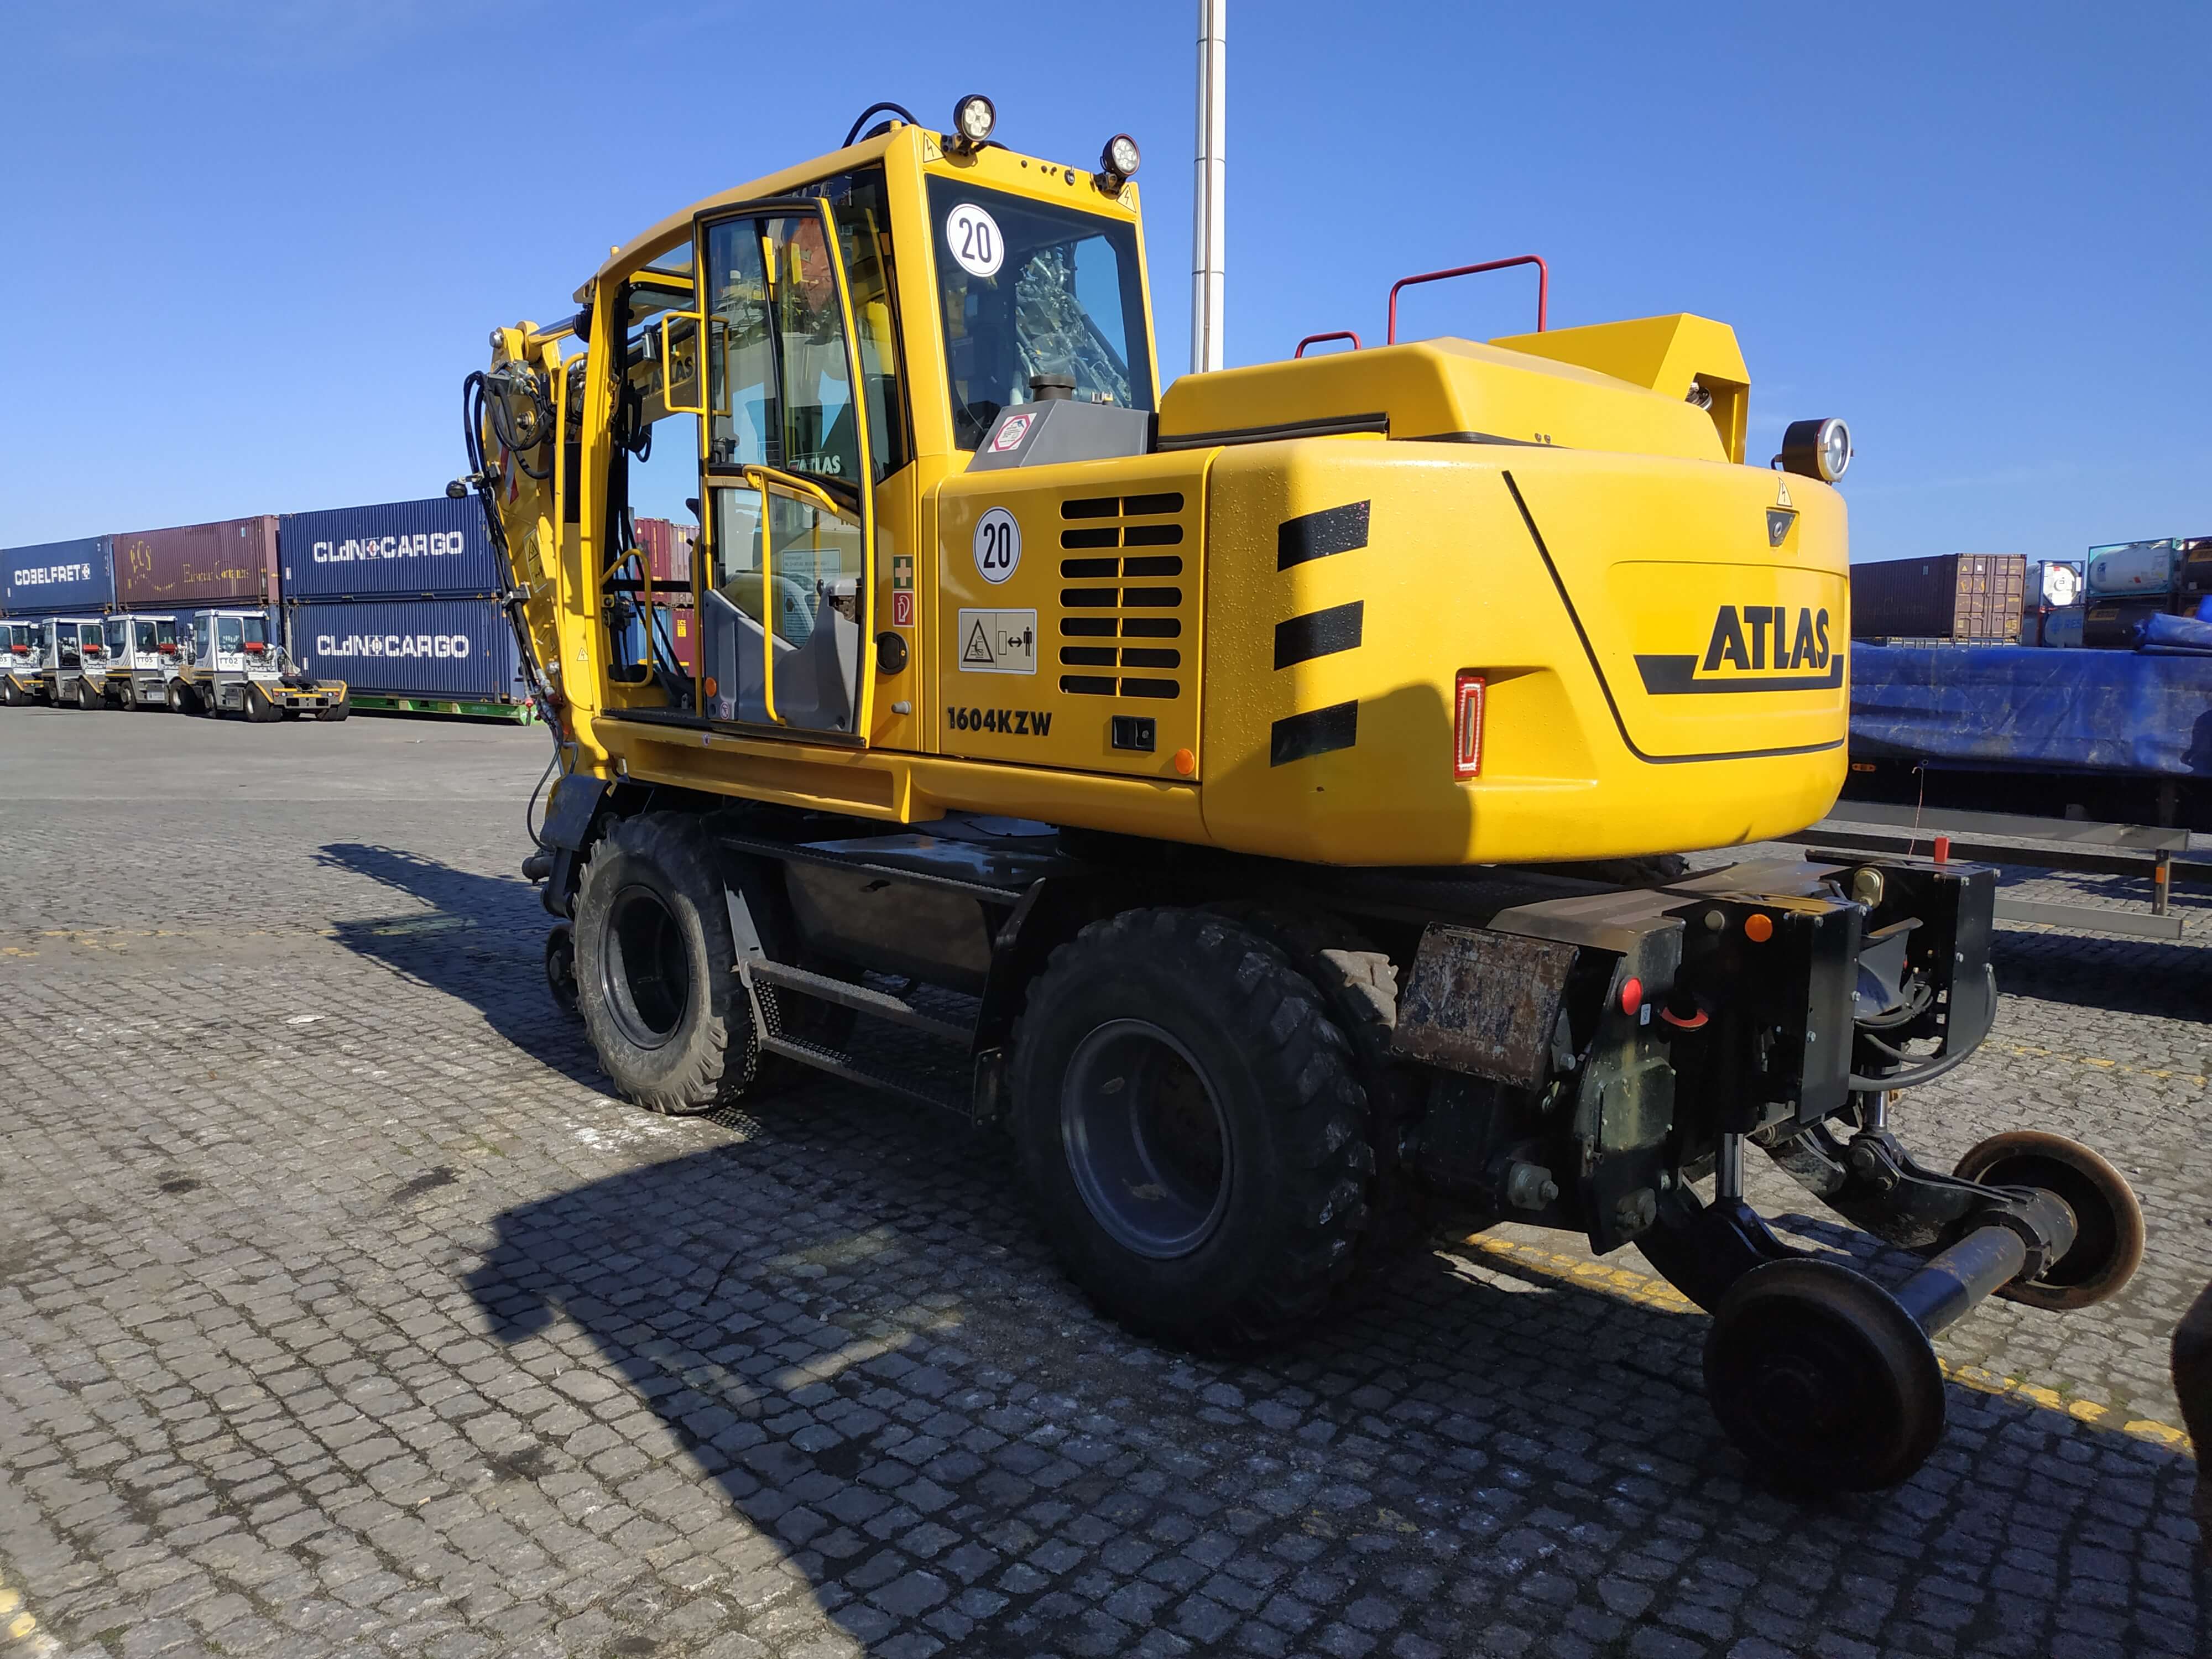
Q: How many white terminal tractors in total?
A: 4